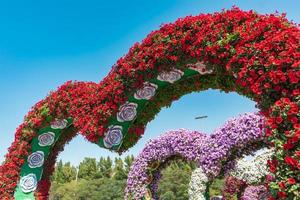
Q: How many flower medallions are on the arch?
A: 9